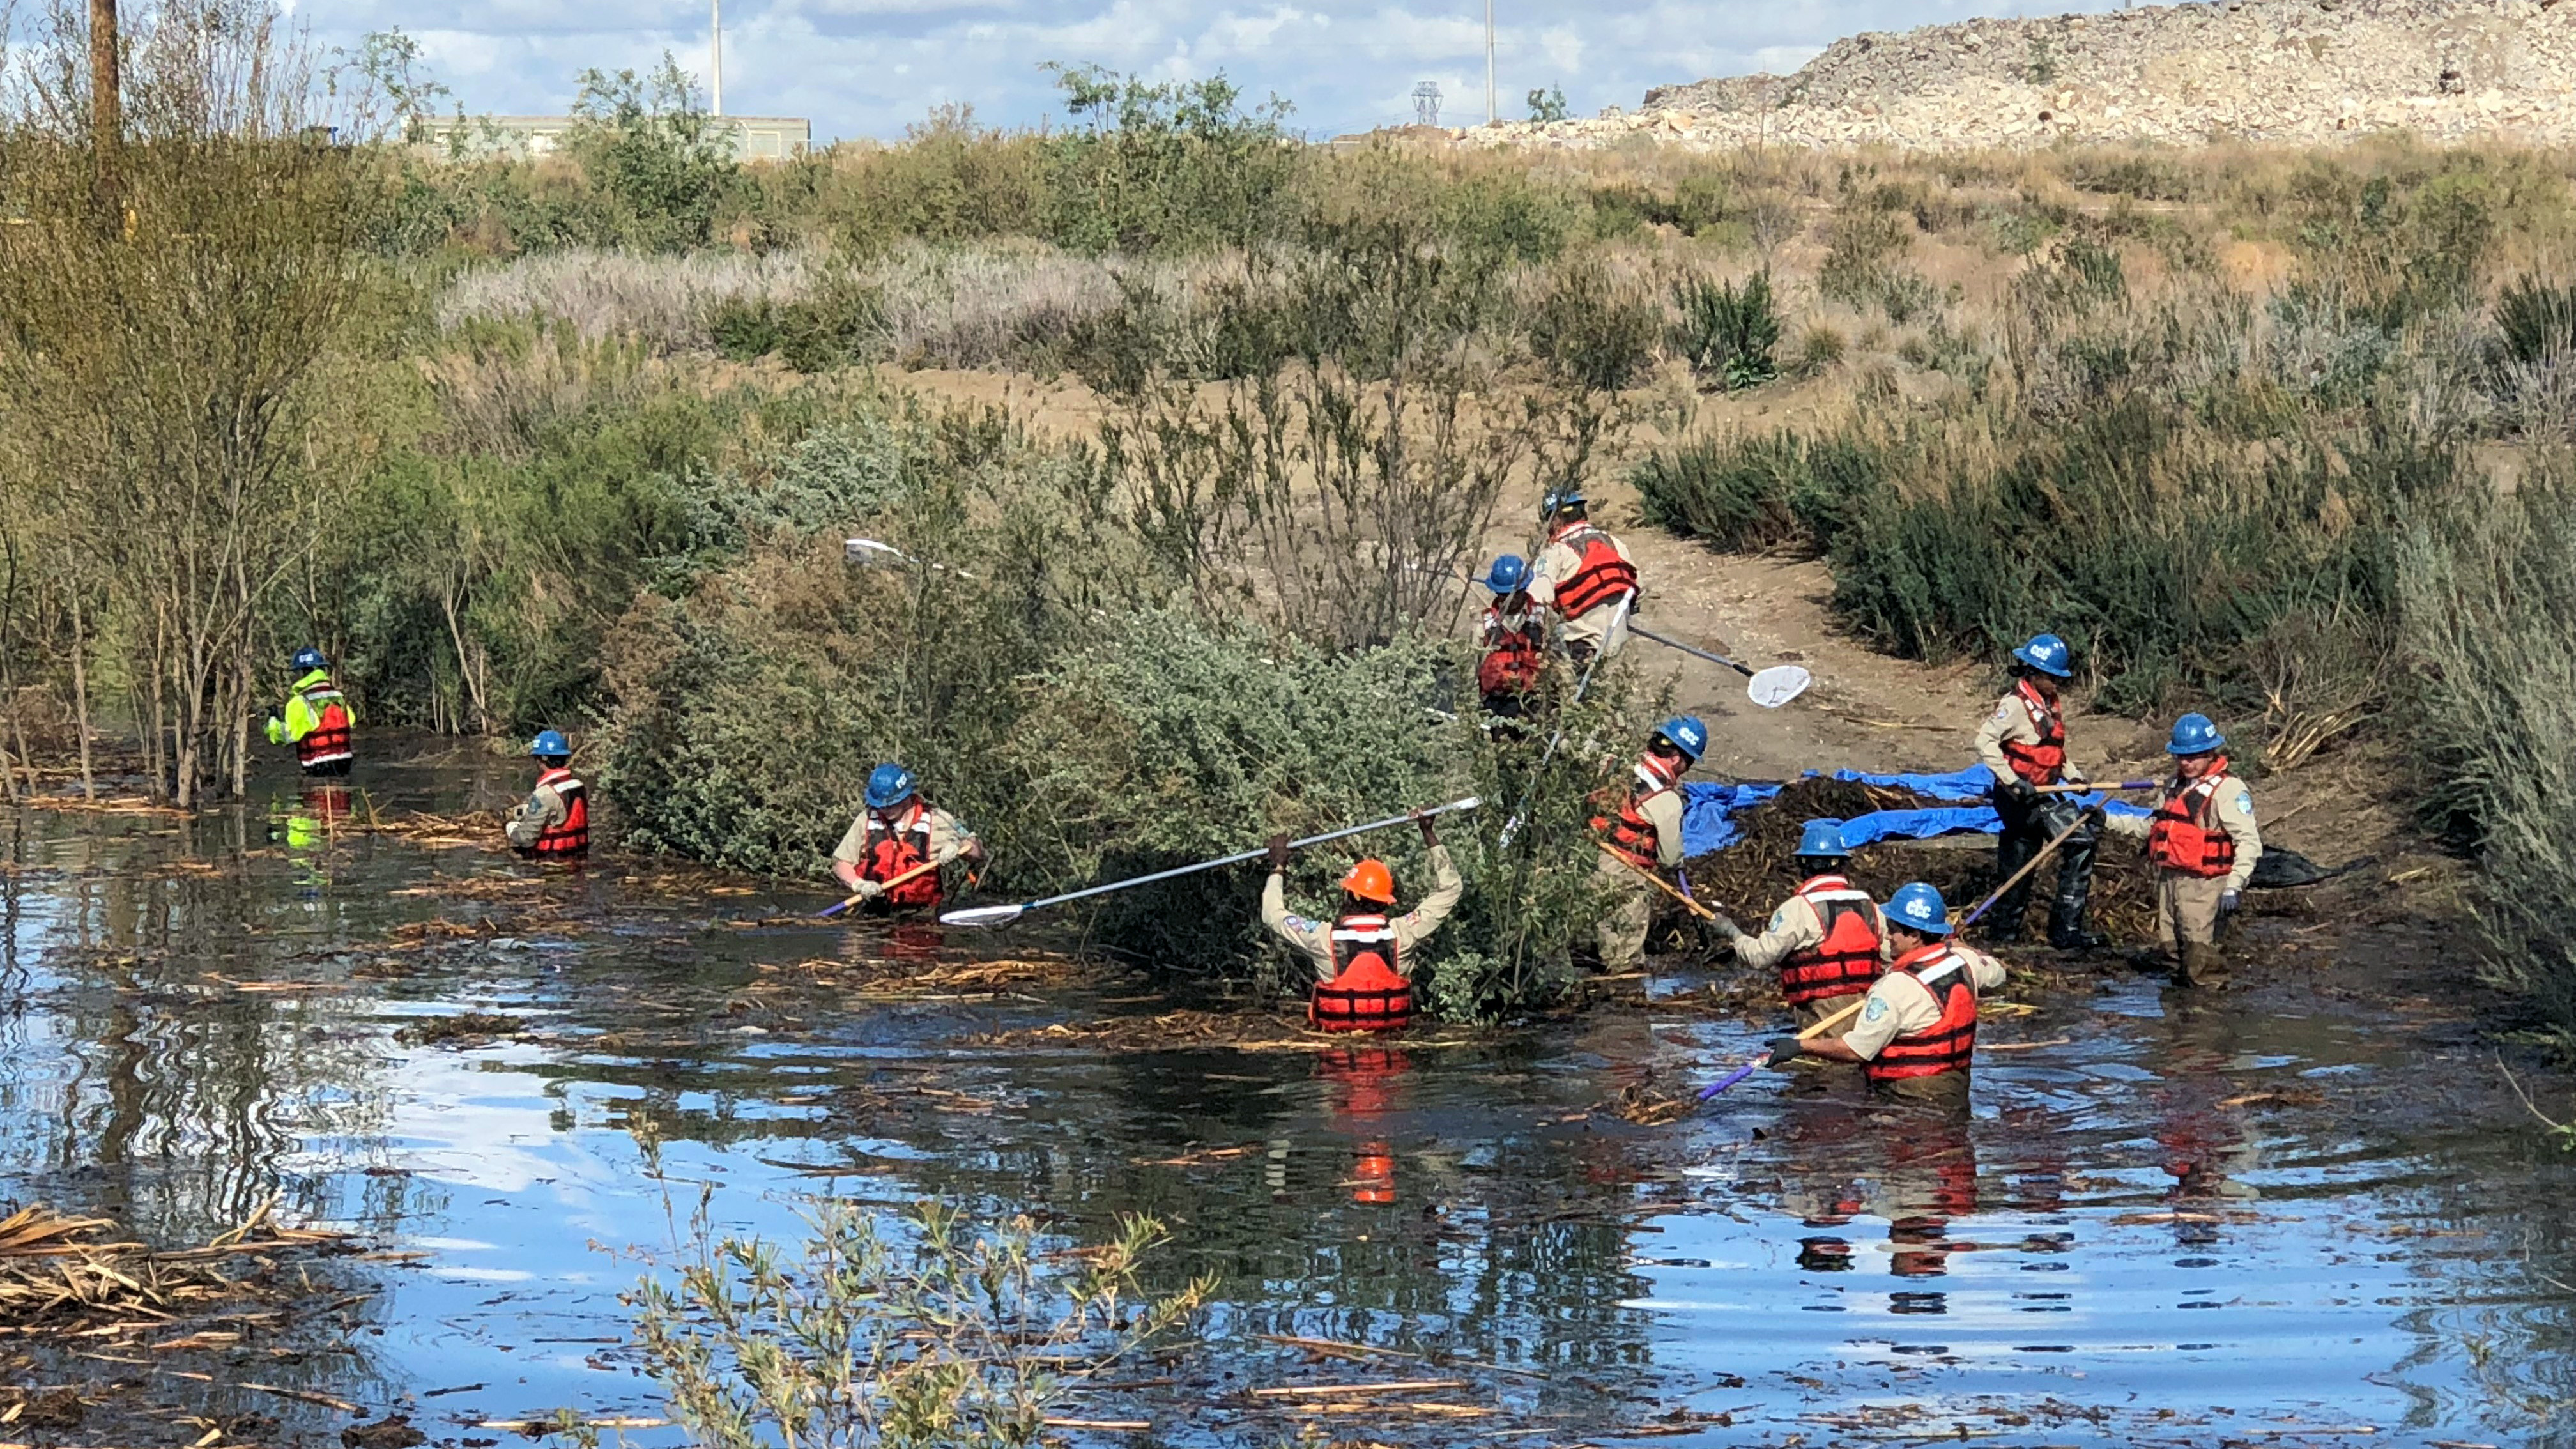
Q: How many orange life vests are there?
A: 11